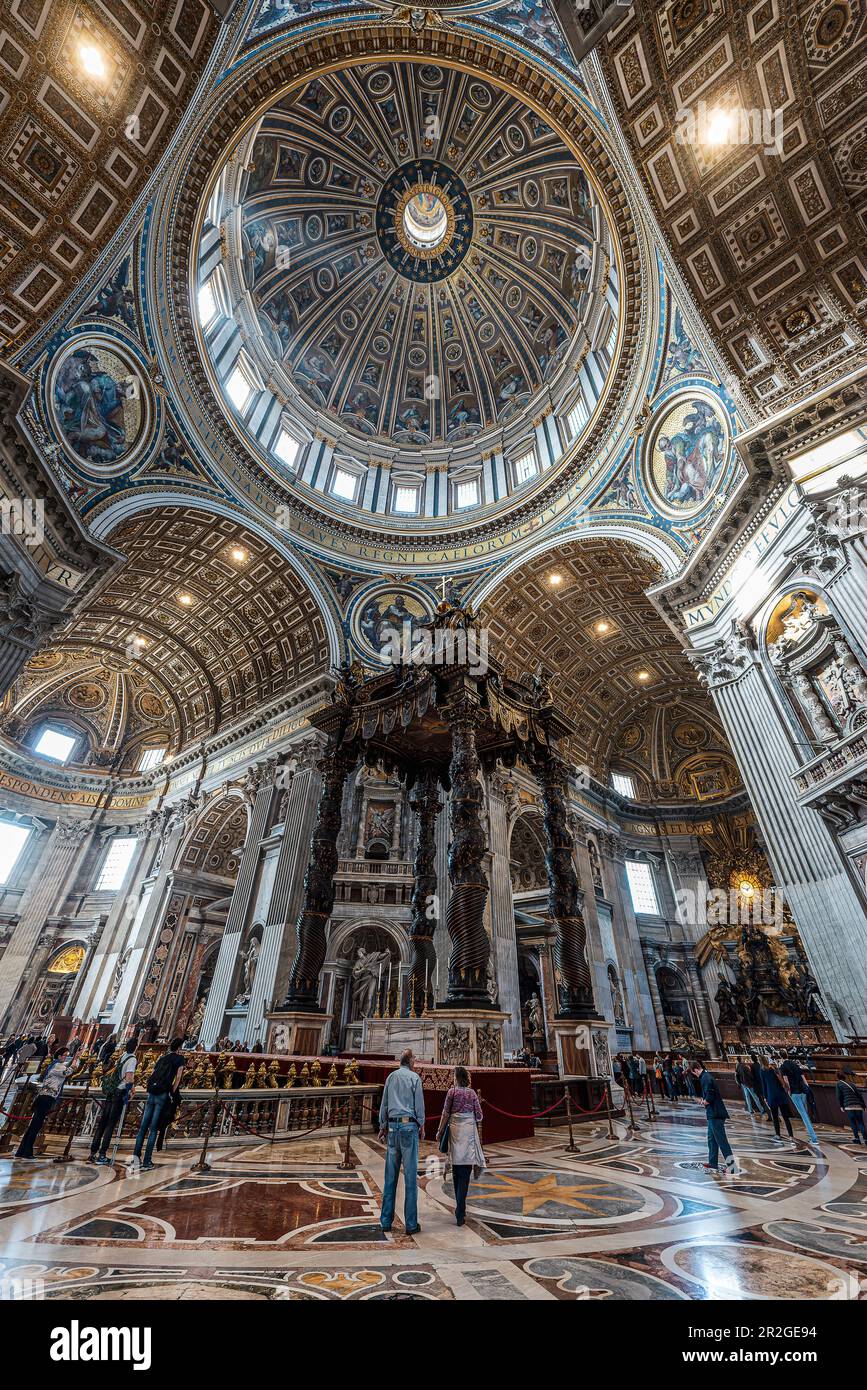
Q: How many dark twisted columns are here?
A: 4